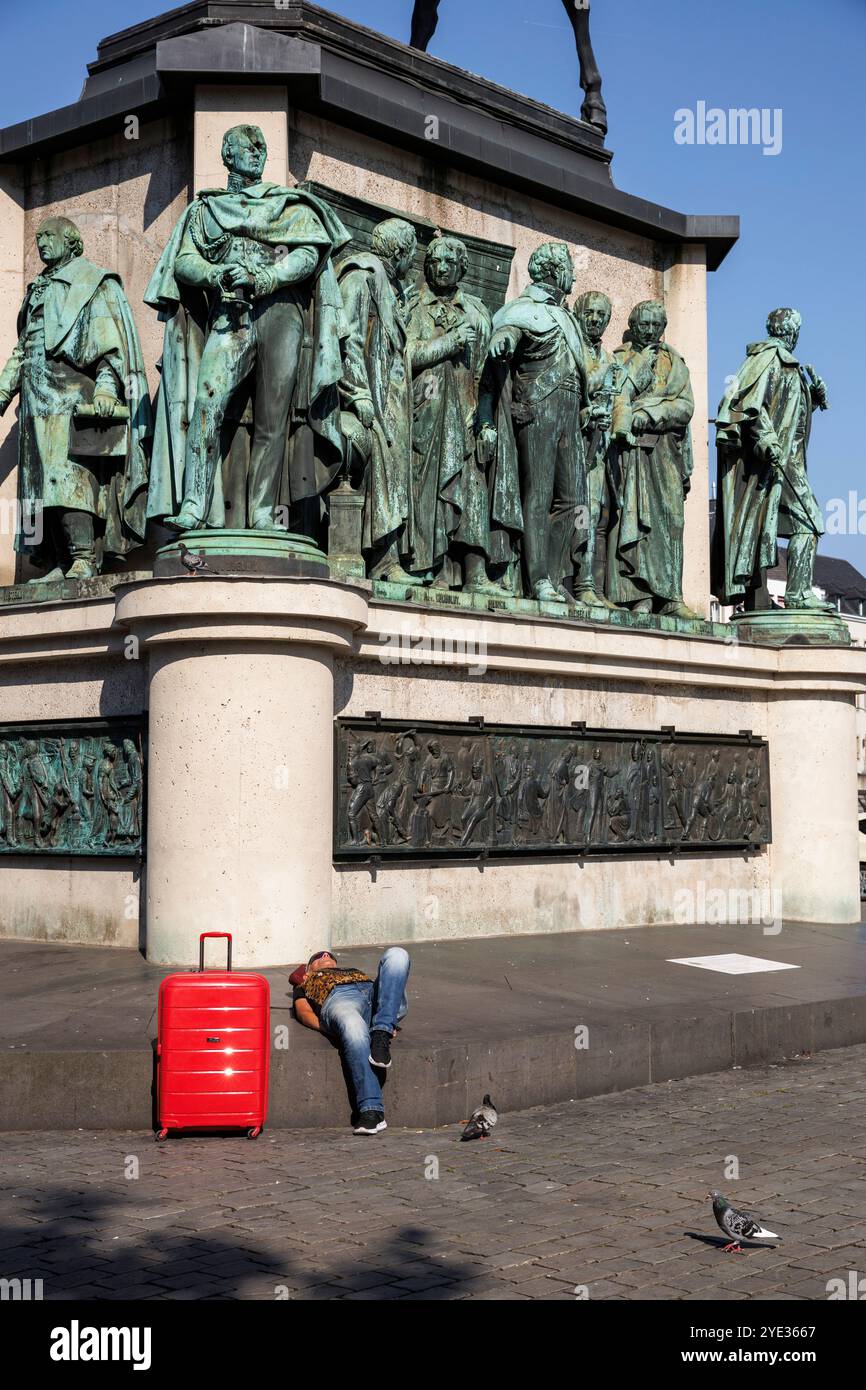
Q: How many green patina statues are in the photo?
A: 8